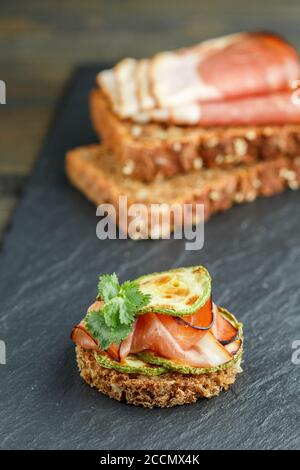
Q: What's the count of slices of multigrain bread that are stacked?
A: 2